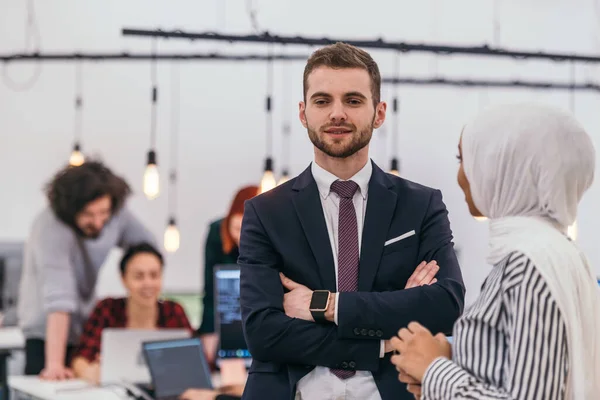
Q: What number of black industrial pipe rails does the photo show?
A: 3